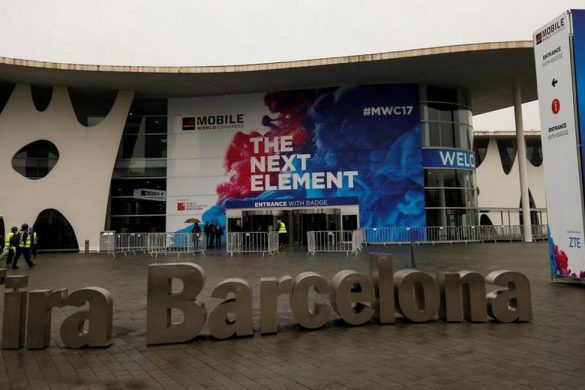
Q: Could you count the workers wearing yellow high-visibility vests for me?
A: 4